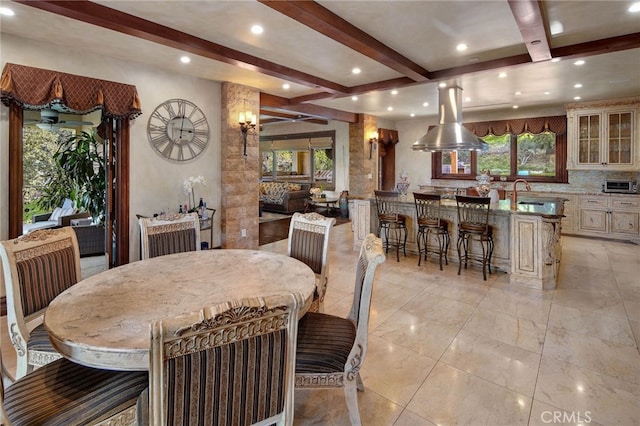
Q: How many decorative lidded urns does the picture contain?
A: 2